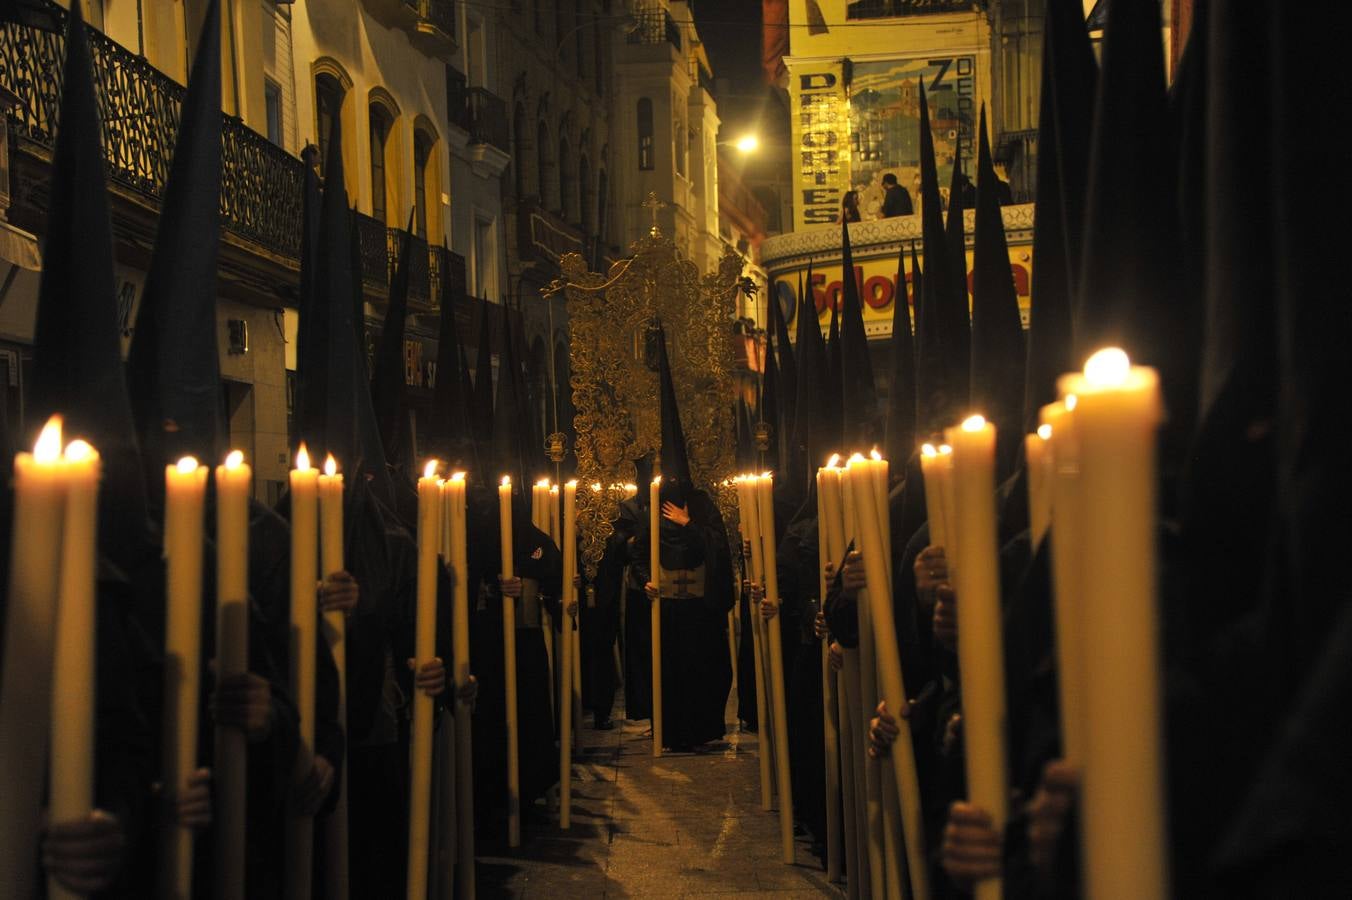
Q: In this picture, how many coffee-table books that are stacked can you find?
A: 0